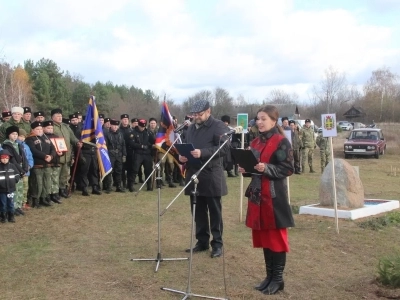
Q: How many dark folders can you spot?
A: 2